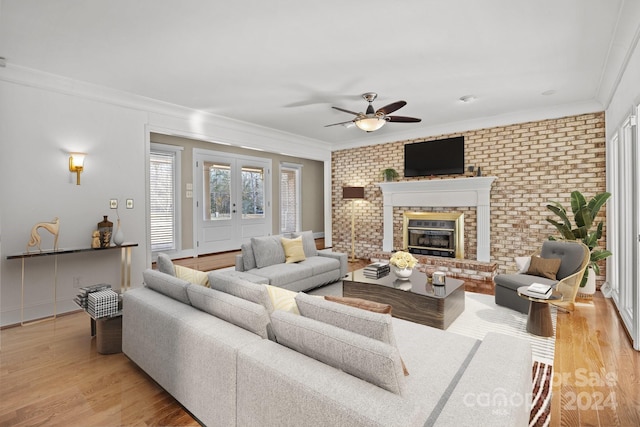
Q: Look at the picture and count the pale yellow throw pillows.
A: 3